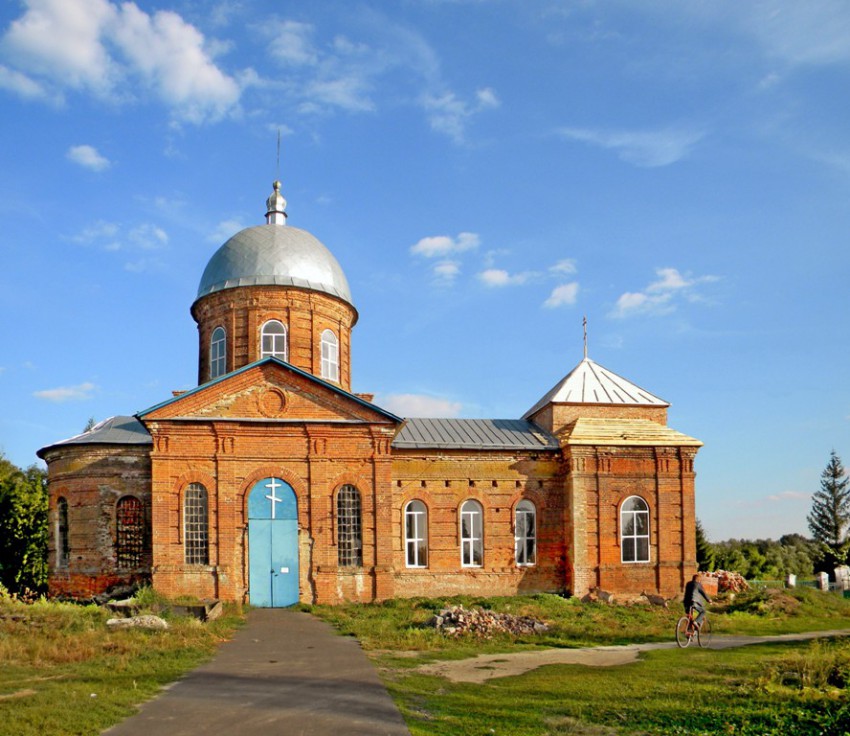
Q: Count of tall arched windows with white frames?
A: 7